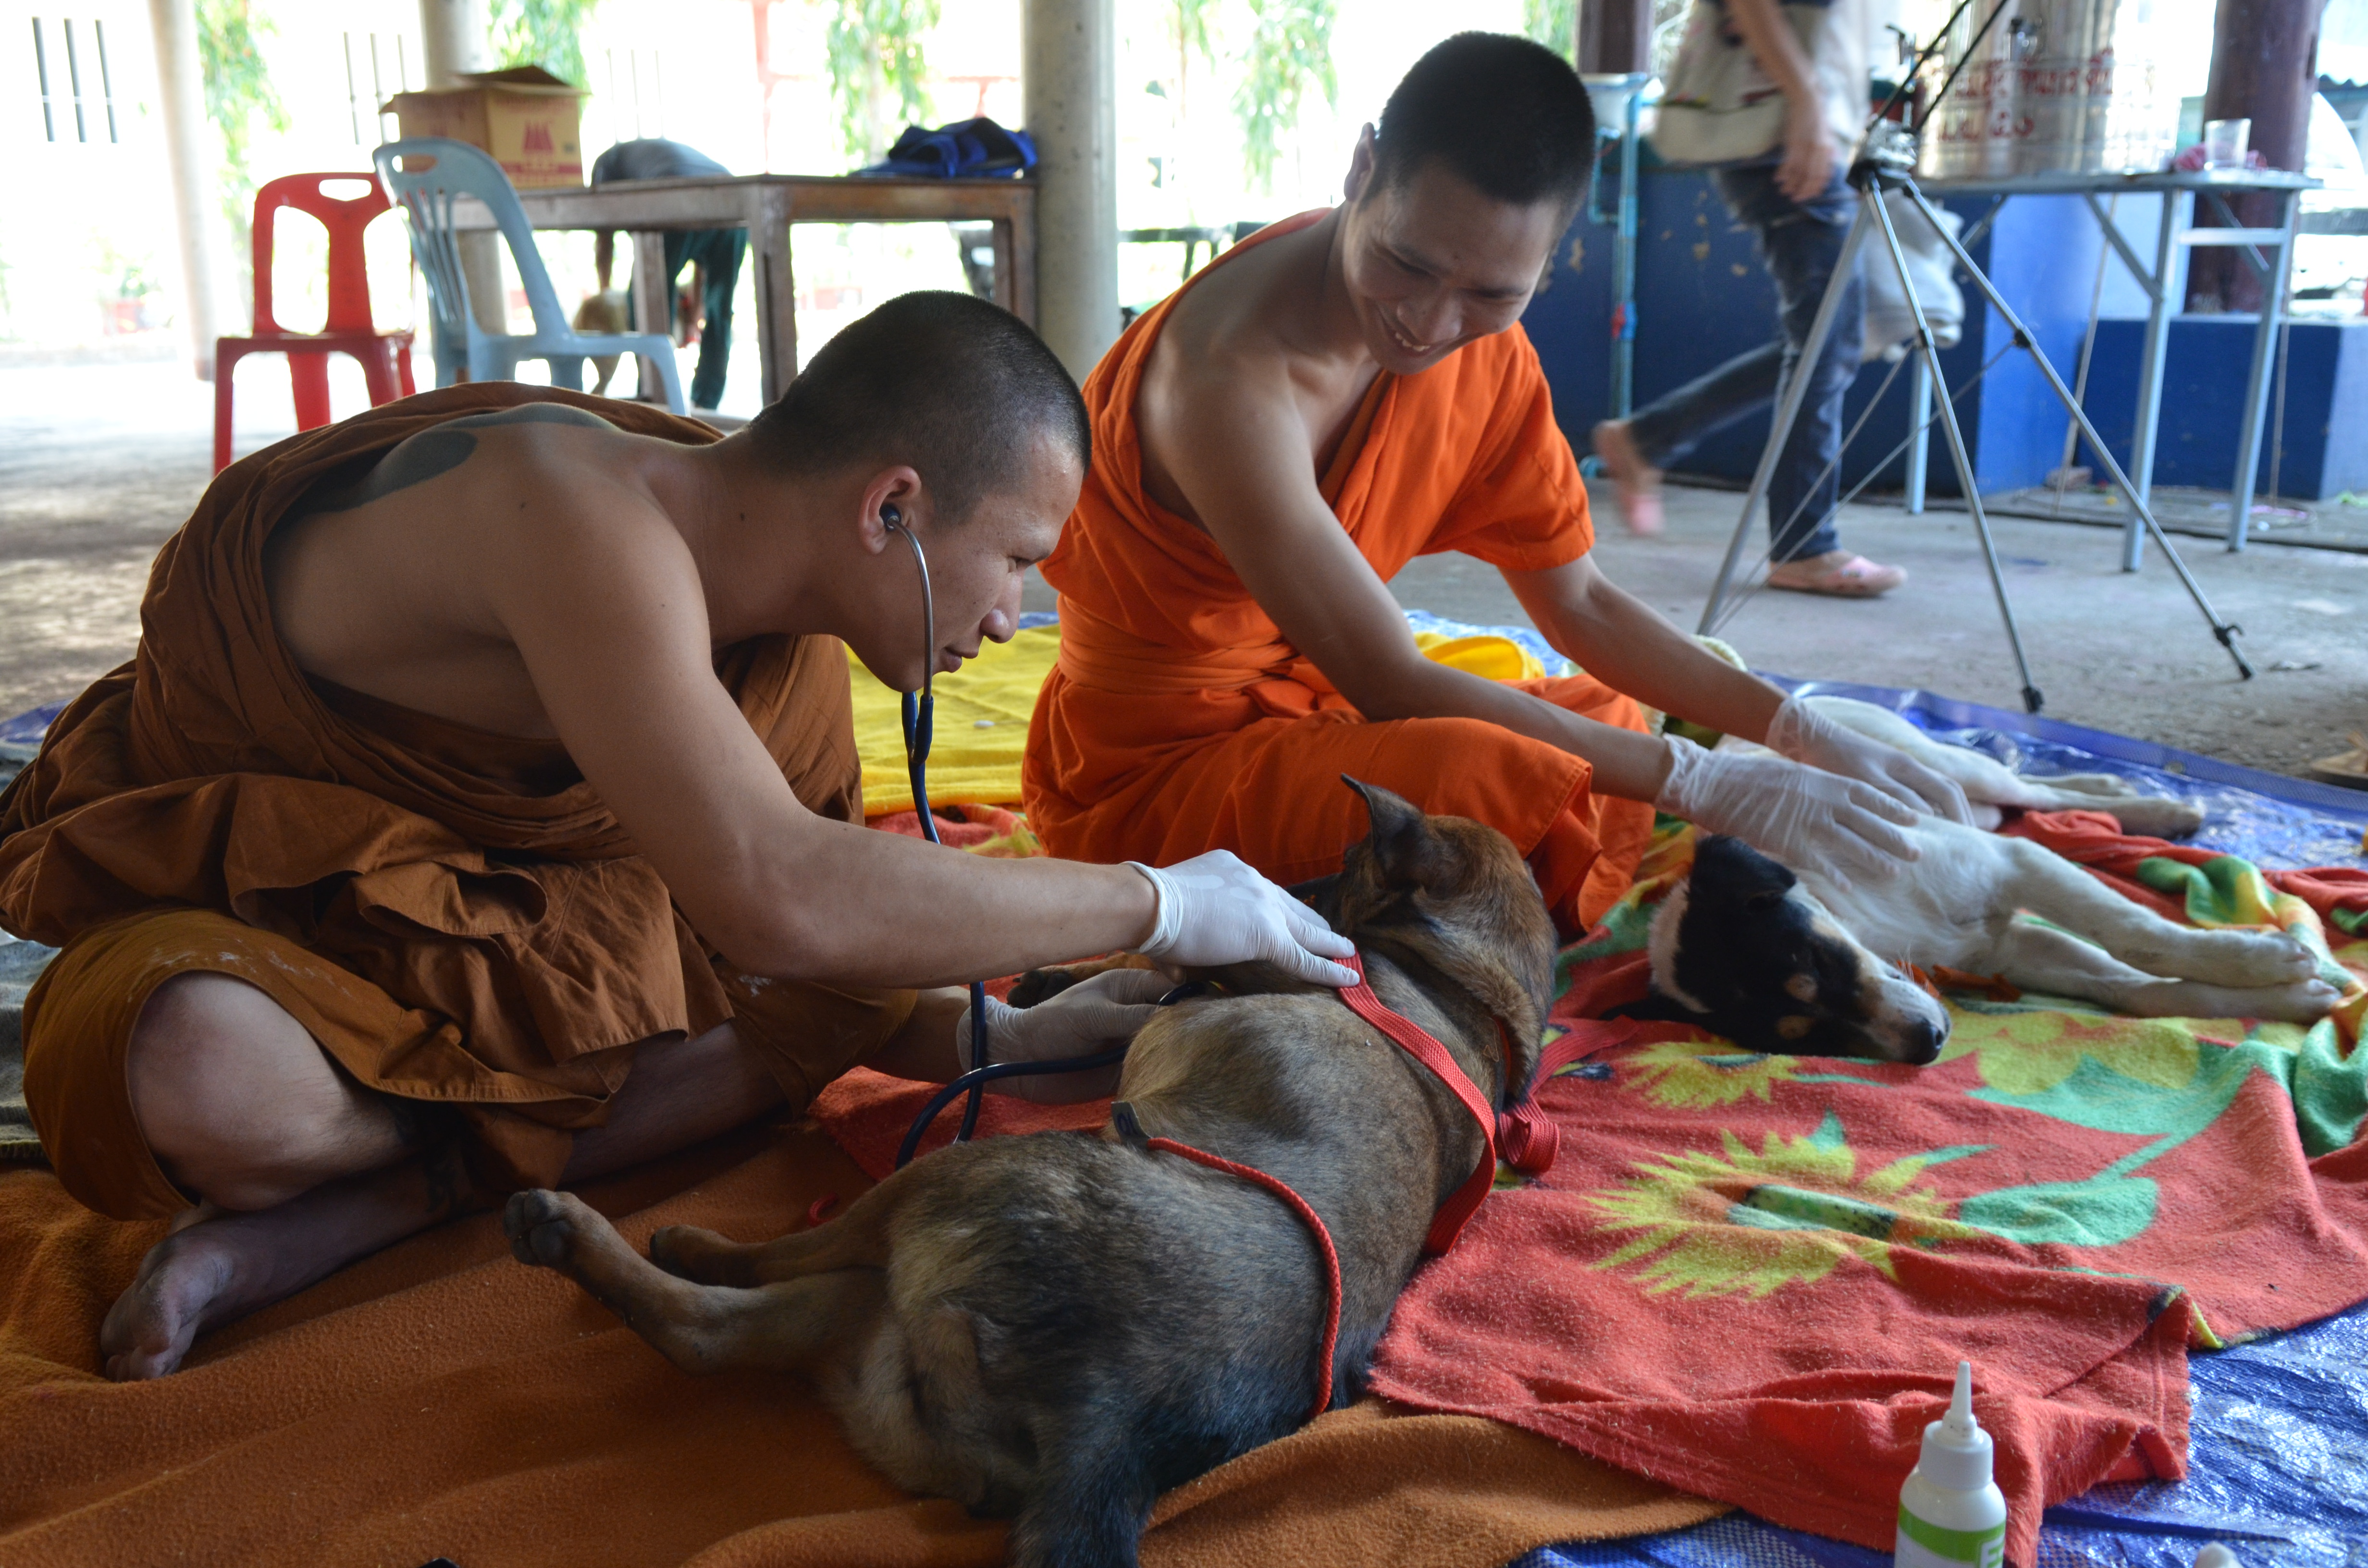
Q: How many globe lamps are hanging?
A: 0